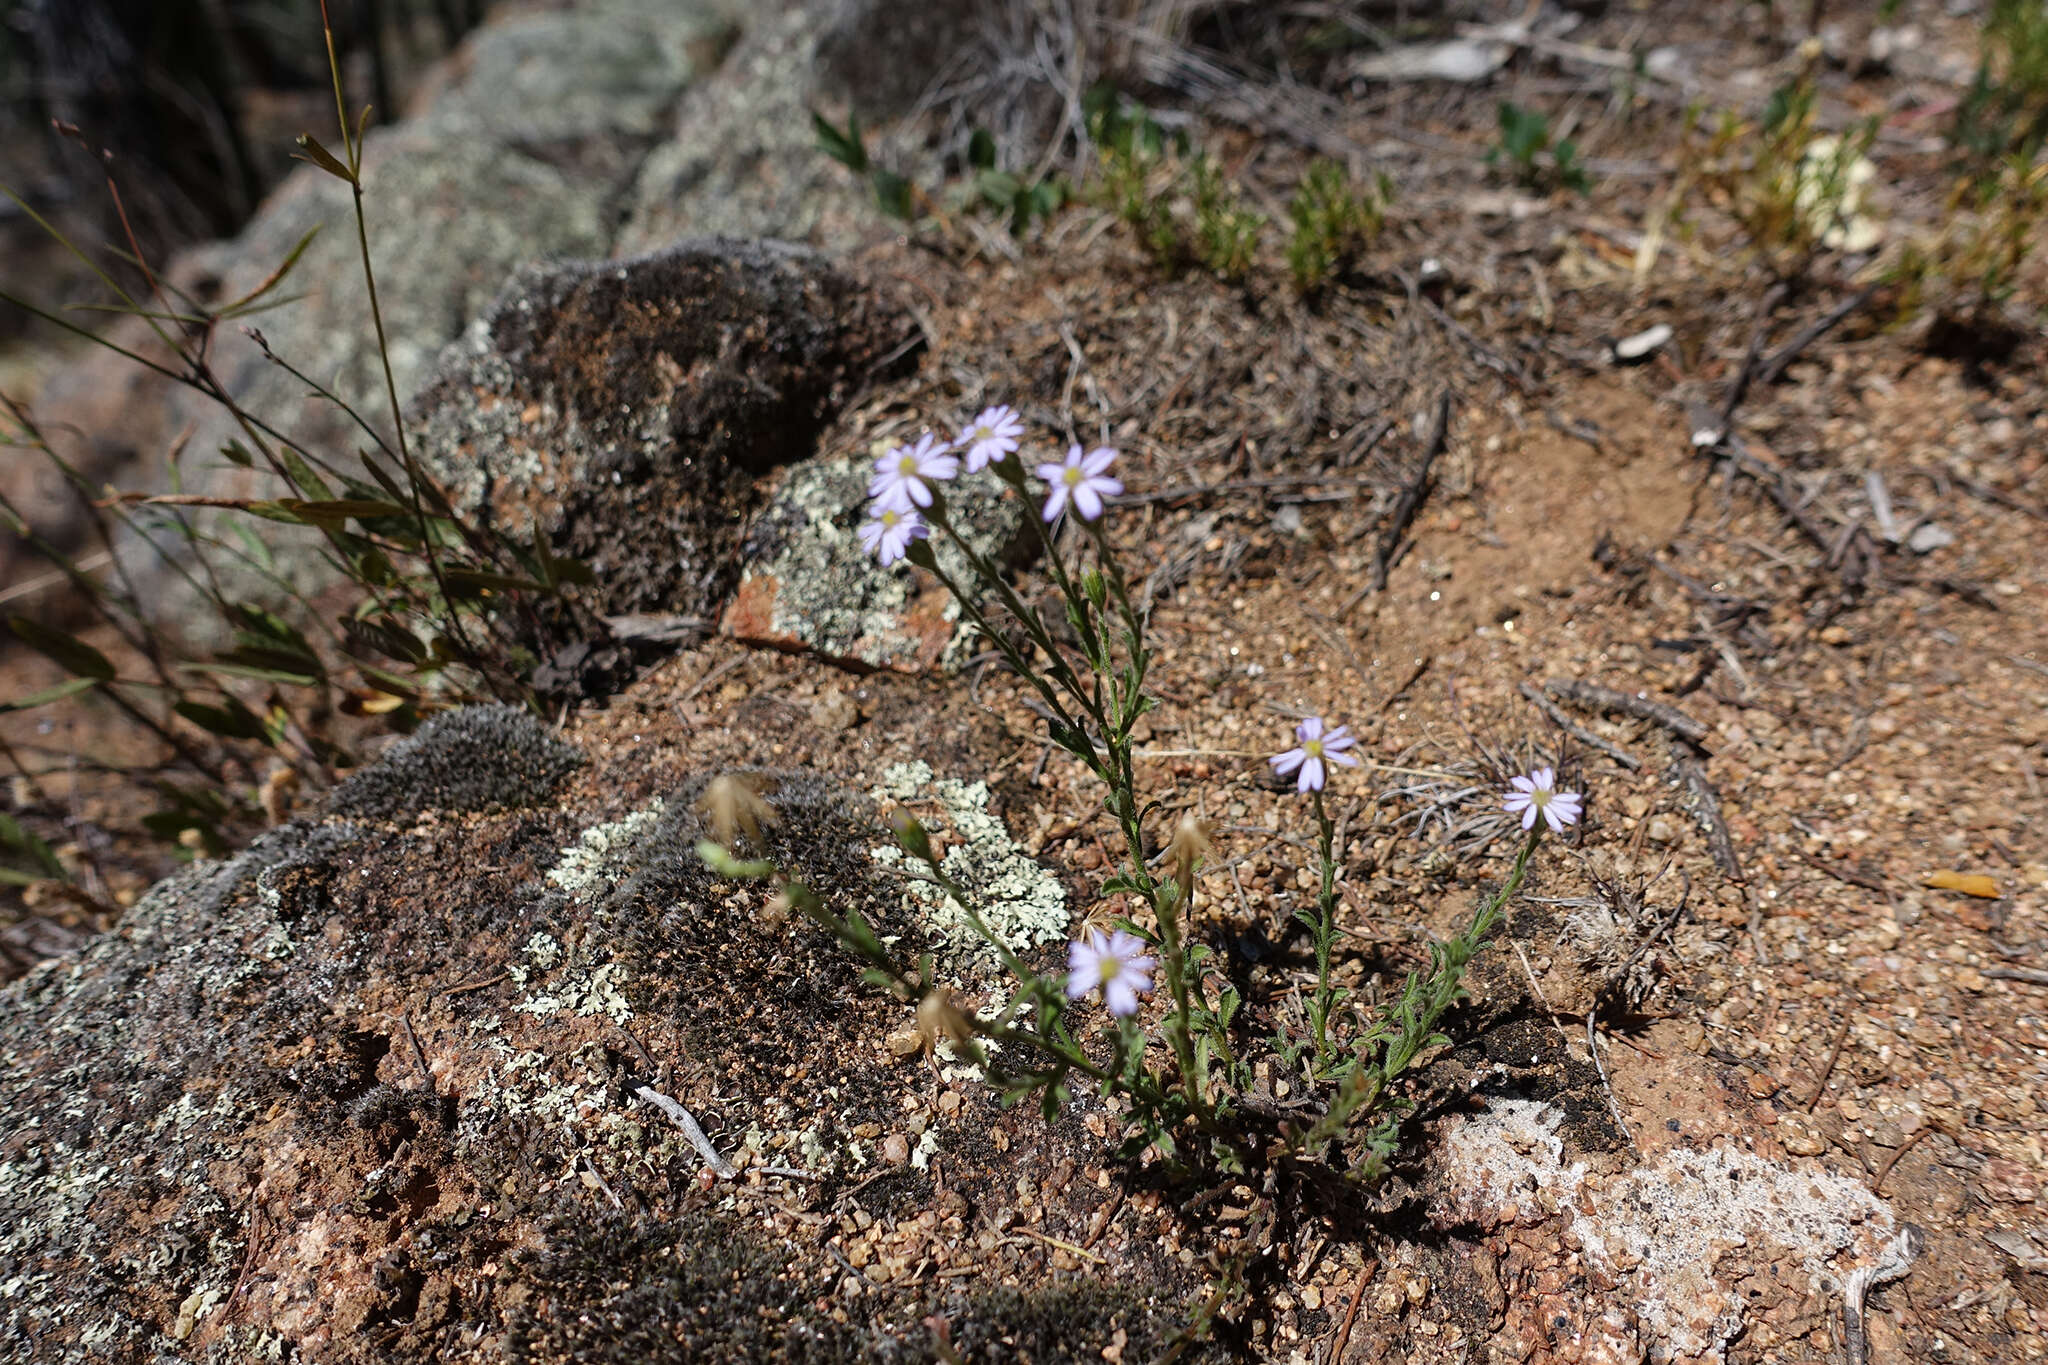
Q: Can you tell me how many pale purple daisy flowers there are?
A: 7